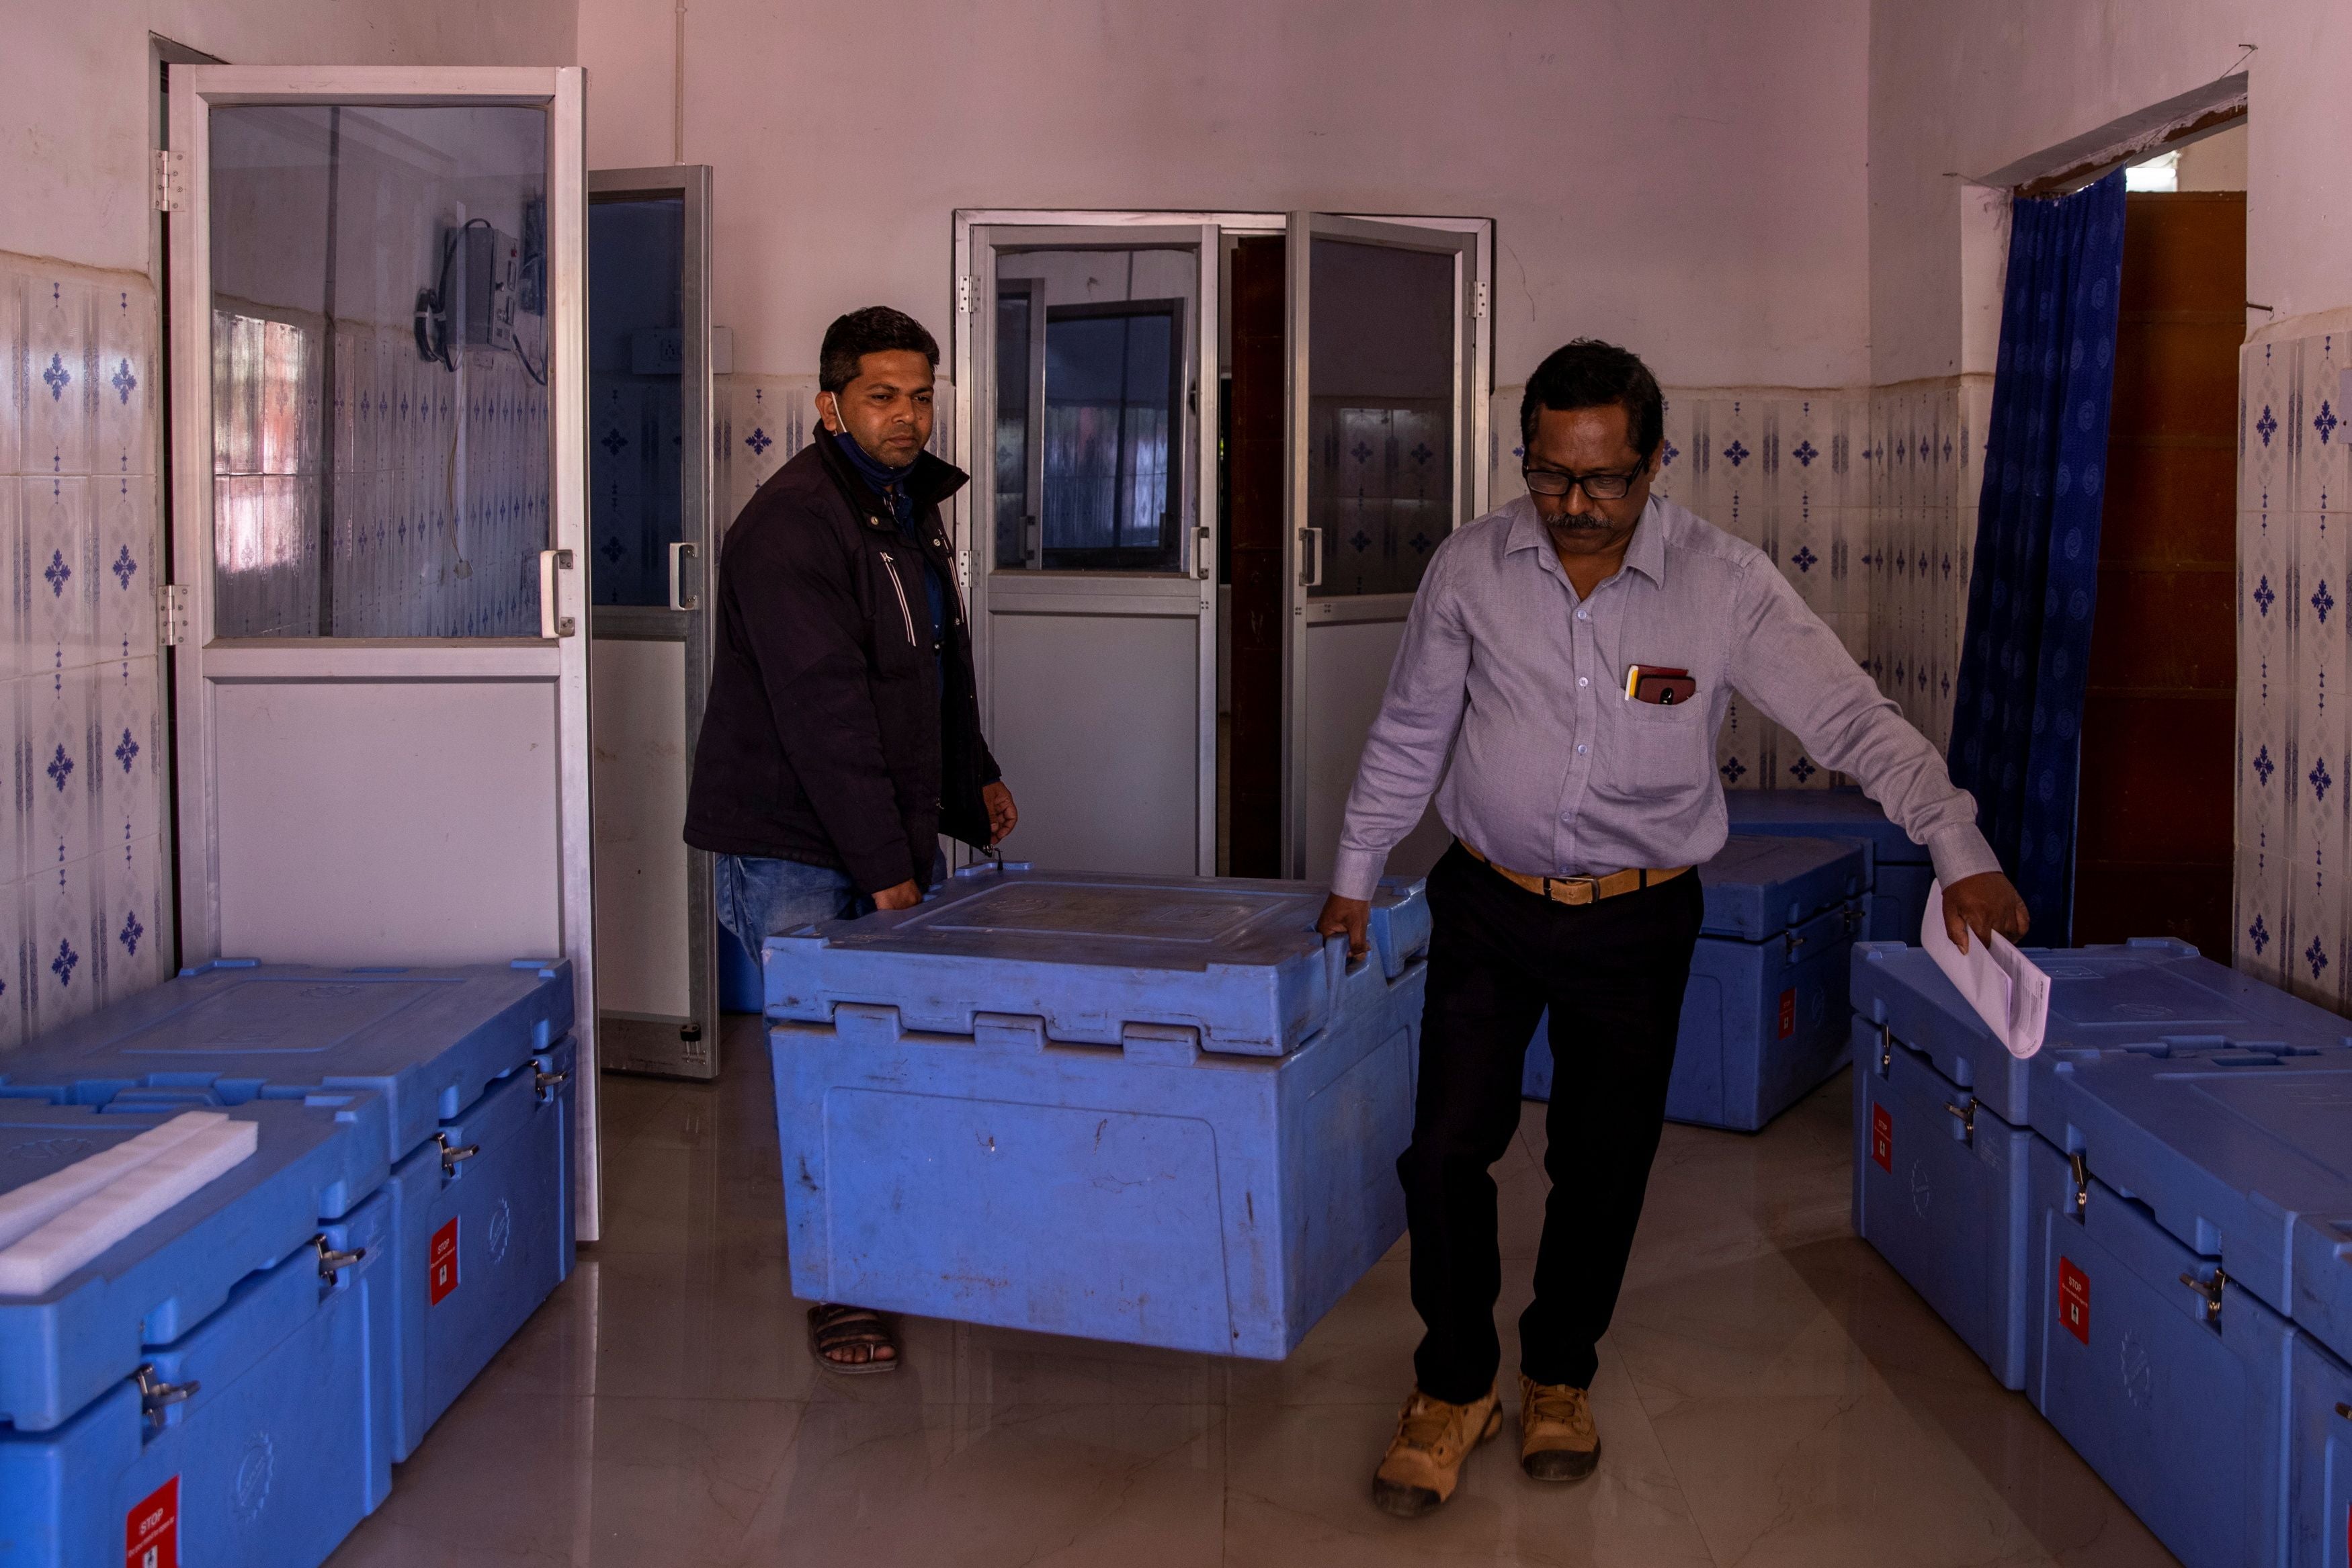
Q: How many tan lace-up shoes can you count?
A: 2